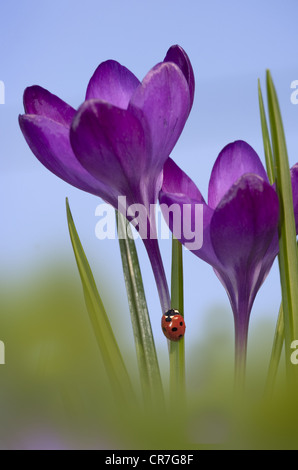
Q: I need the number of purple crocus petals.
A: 11